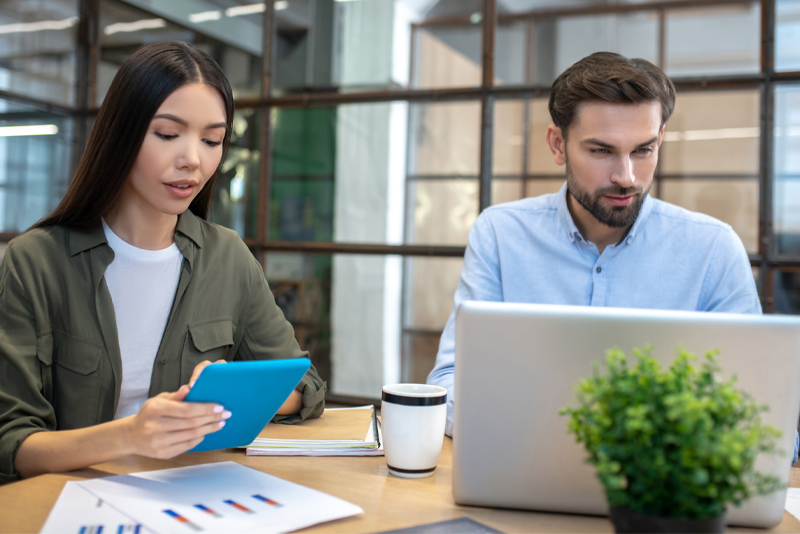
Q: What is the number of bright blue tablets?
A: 1